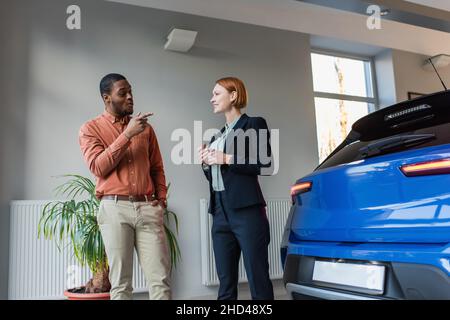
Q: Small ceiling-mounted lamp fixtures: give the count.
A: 1